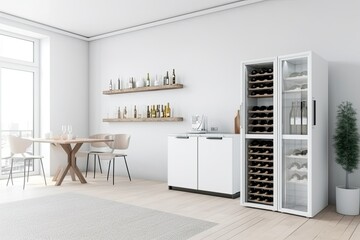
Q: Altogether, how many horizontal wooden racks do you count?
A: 2